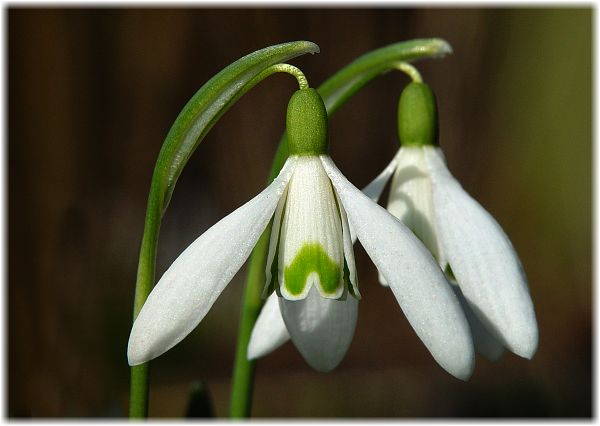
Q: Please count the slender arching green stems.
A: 2